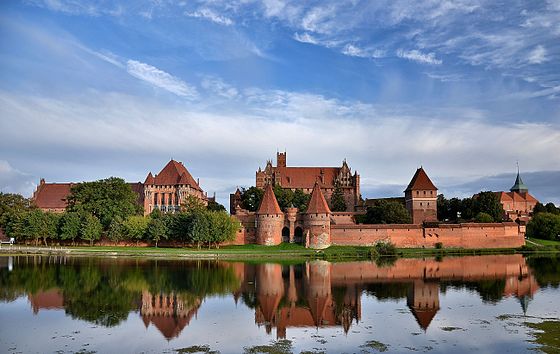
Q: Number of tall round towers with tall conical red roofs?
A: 2